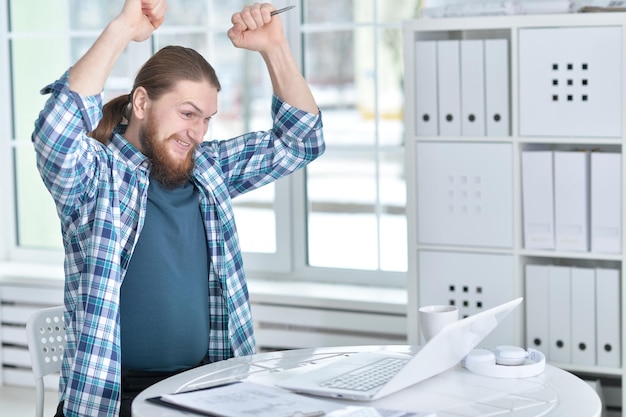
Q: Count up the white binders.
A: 11